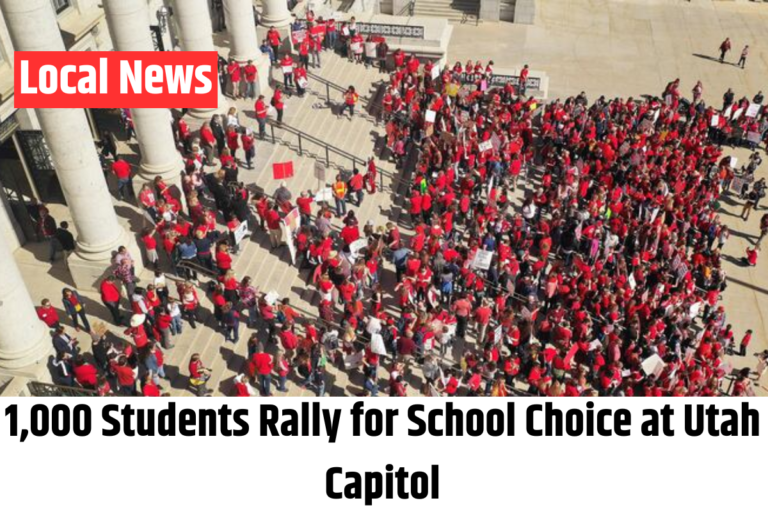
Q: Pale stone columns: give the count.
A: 6